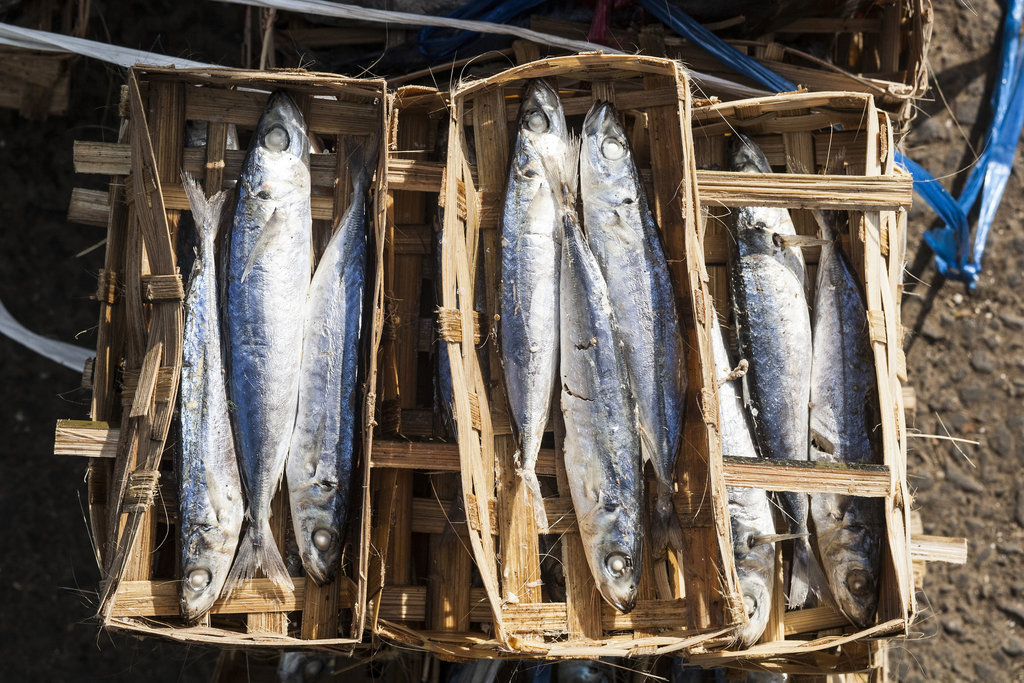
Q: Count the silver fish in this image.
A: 9